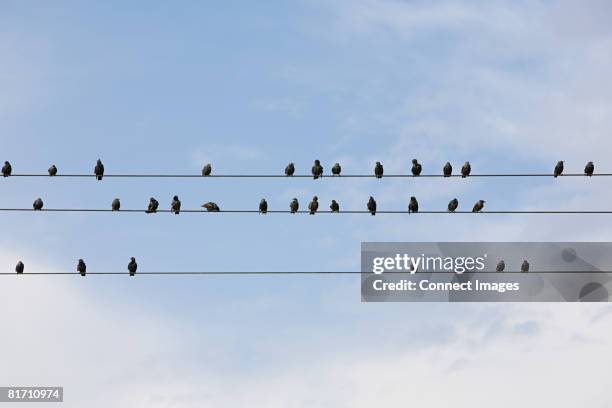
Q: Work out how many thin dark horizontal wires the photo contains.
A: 3